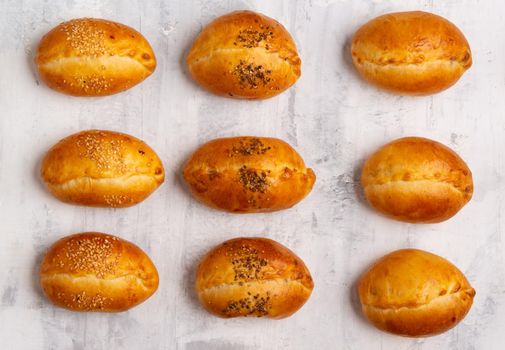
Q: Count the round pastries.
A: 9